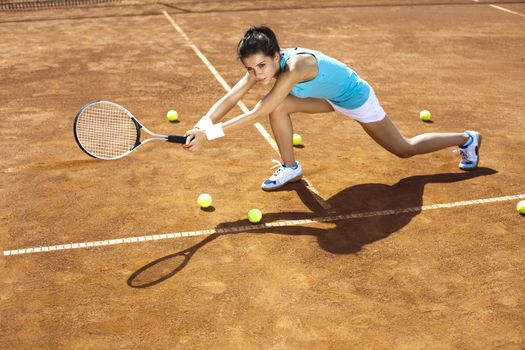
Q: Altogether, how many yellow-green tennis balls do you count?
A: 6